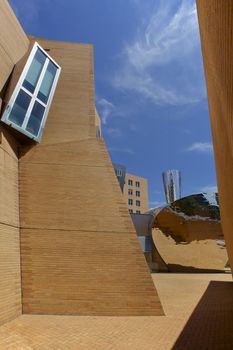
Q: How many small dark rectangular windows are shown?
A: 8